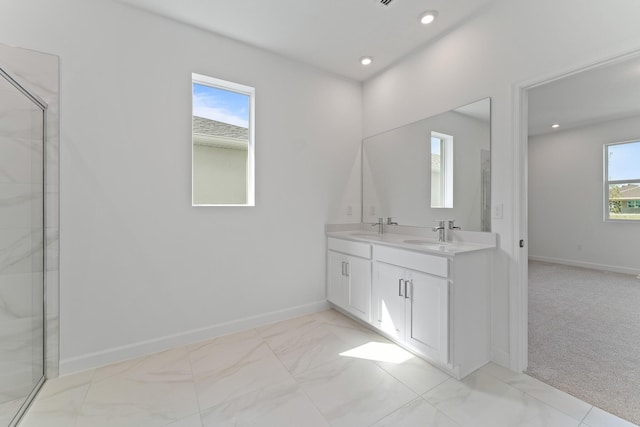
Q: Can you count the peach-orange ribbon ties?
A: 0